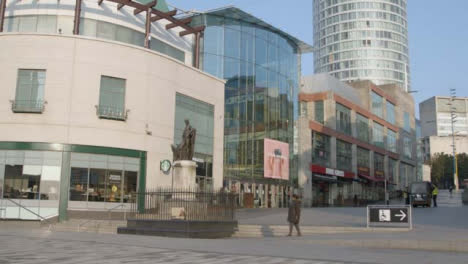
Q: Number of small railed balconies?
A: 2